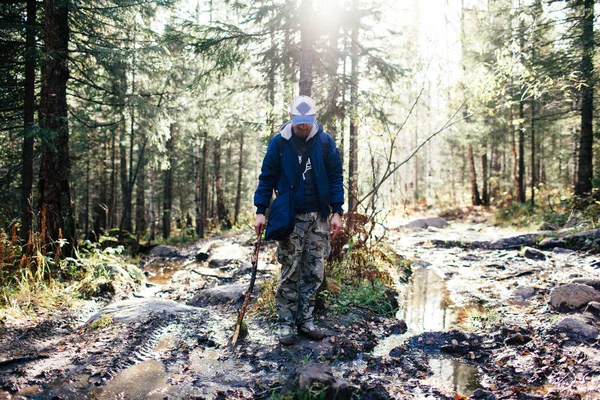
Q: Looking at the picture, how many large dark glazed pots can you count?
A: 0